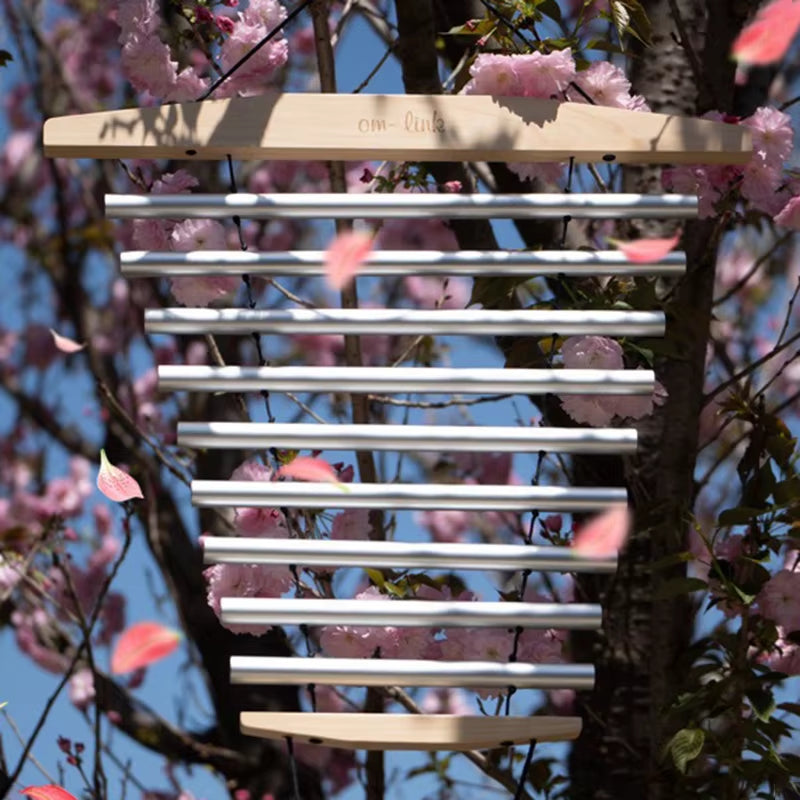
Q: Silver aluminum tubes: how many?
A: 9